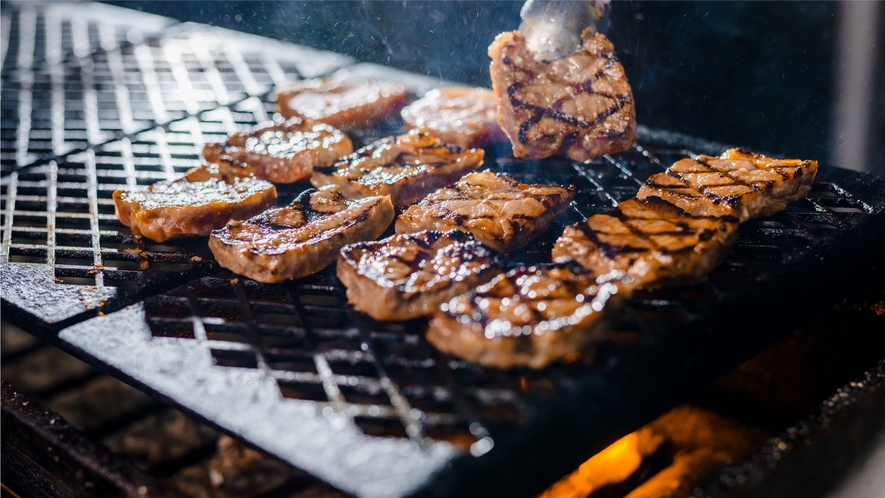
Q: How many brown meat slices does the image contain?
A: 12